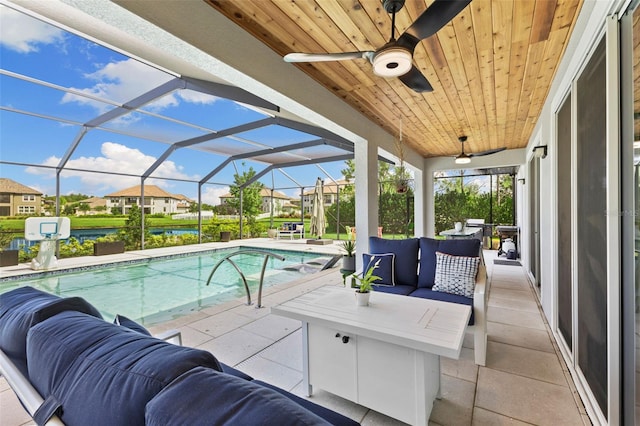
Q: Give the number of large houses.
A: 4